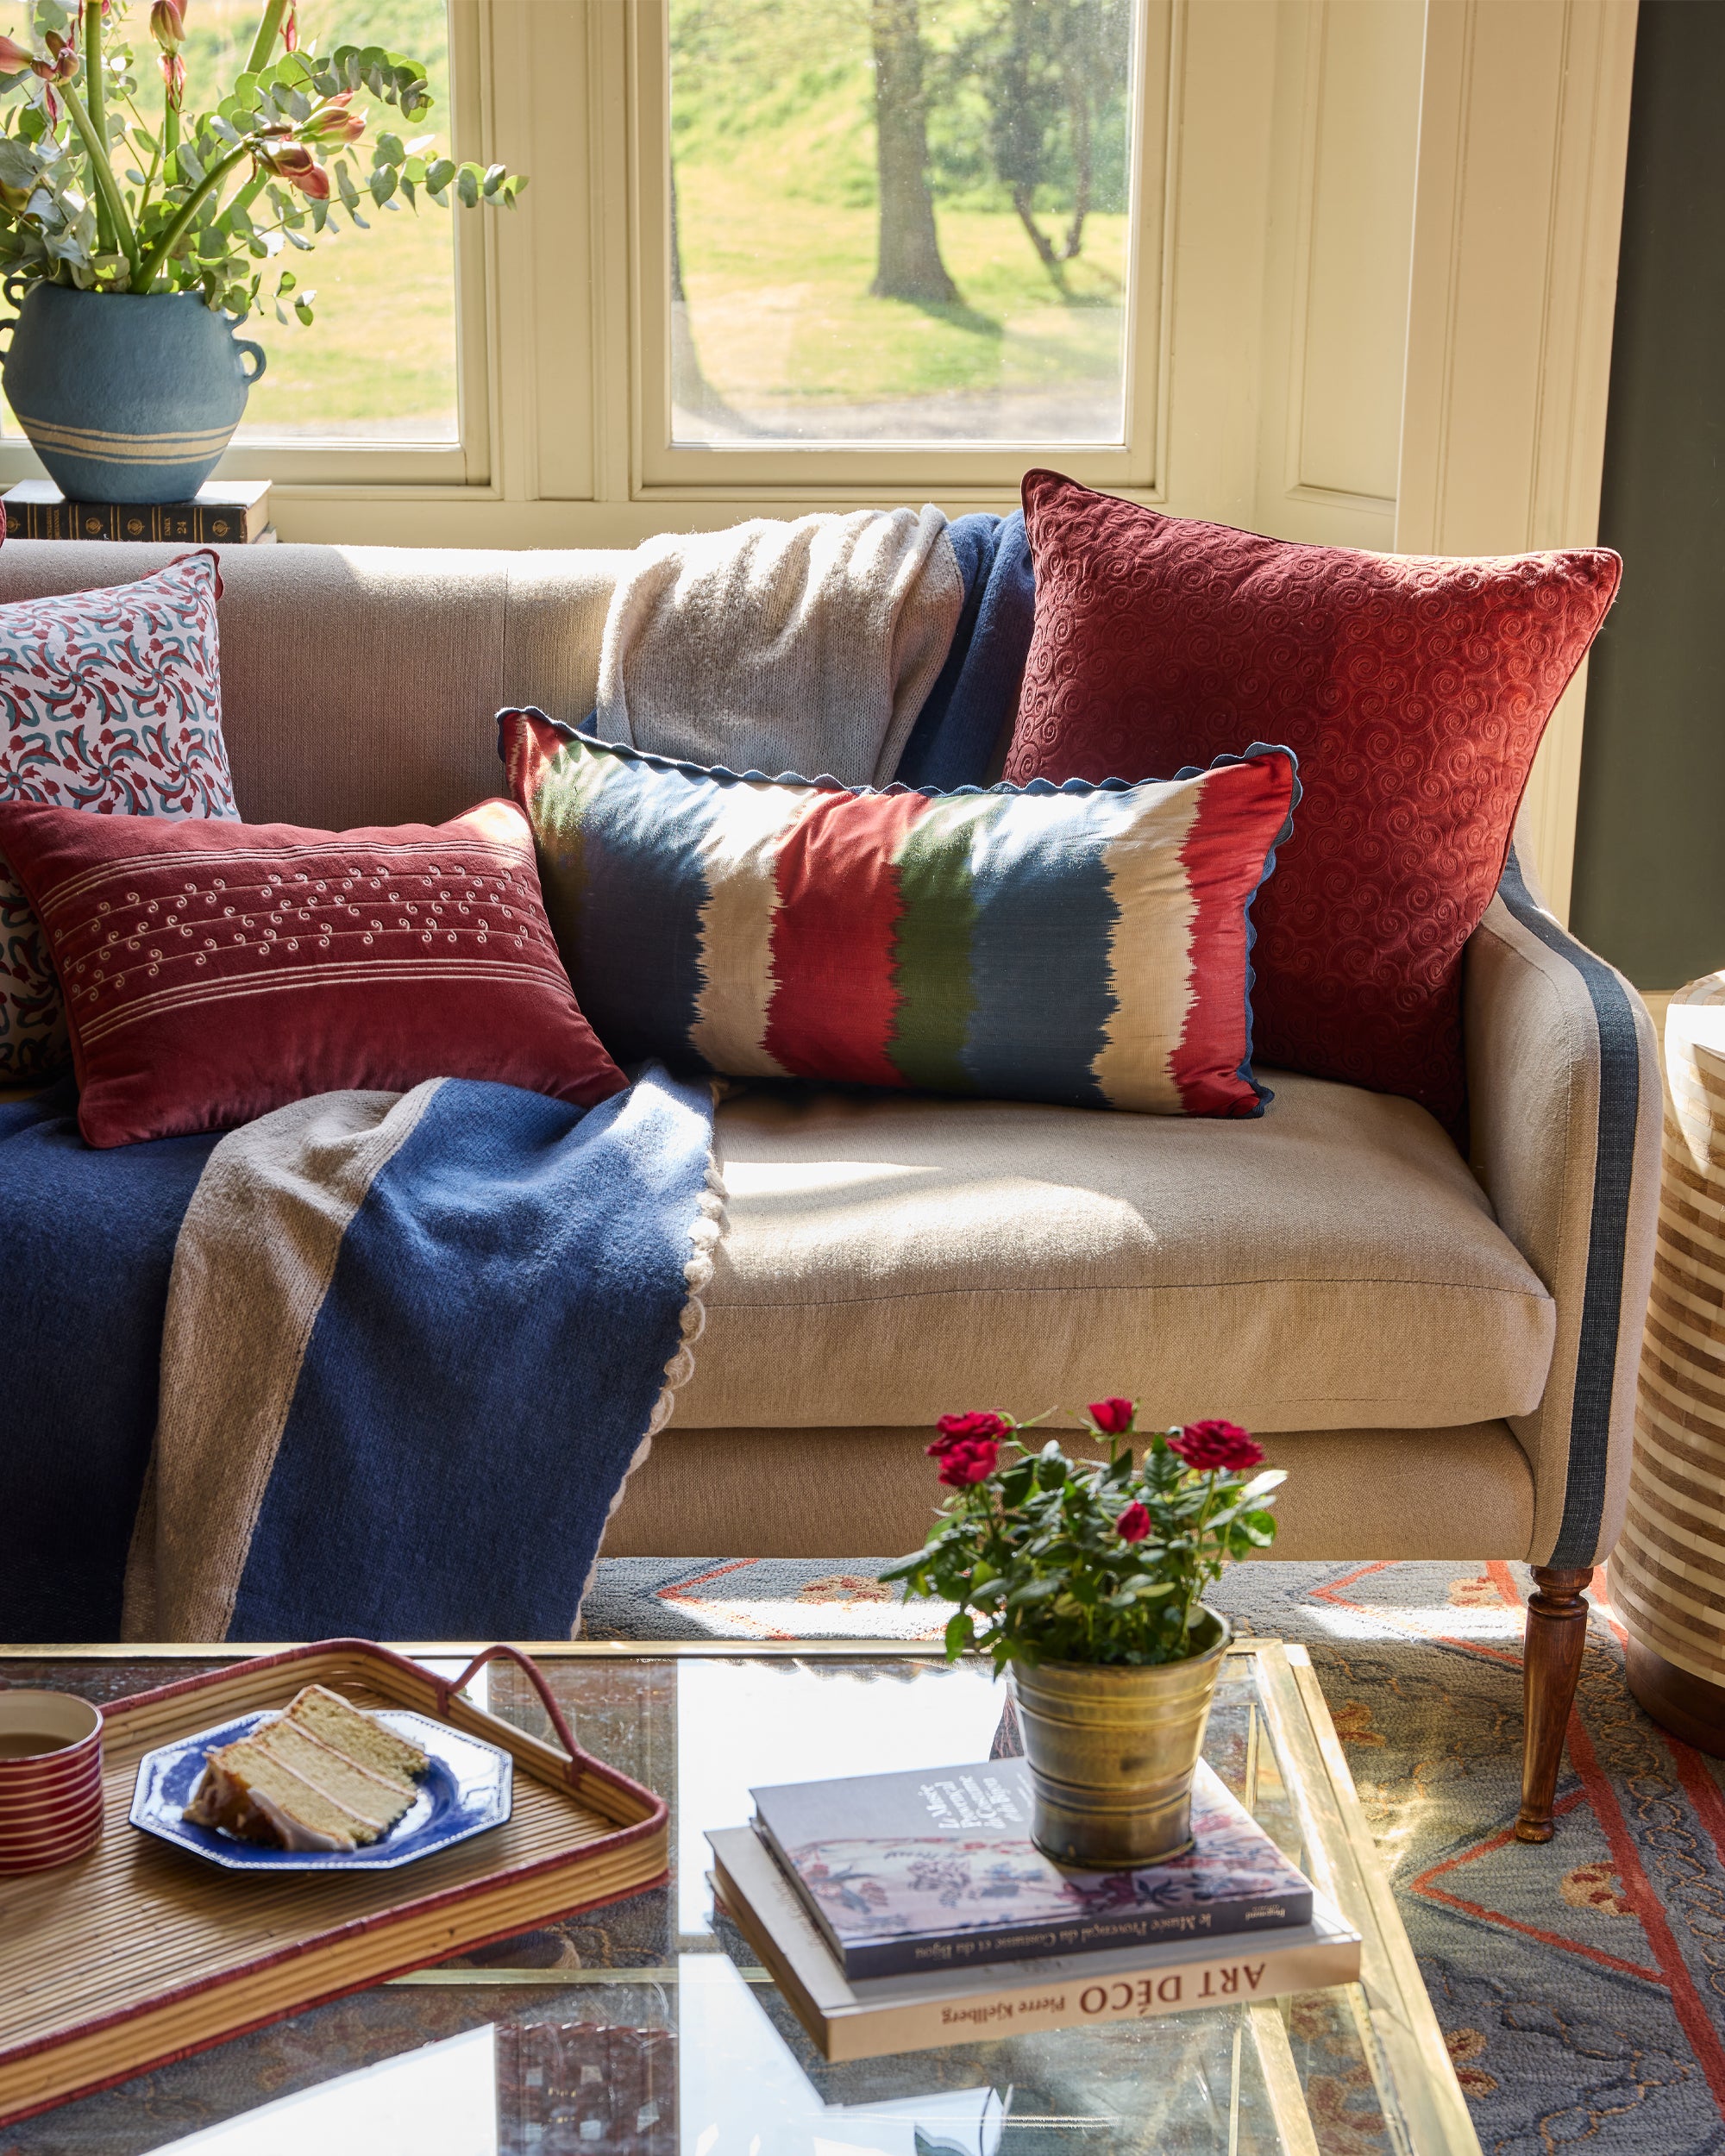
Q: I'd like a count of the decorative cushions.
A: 4